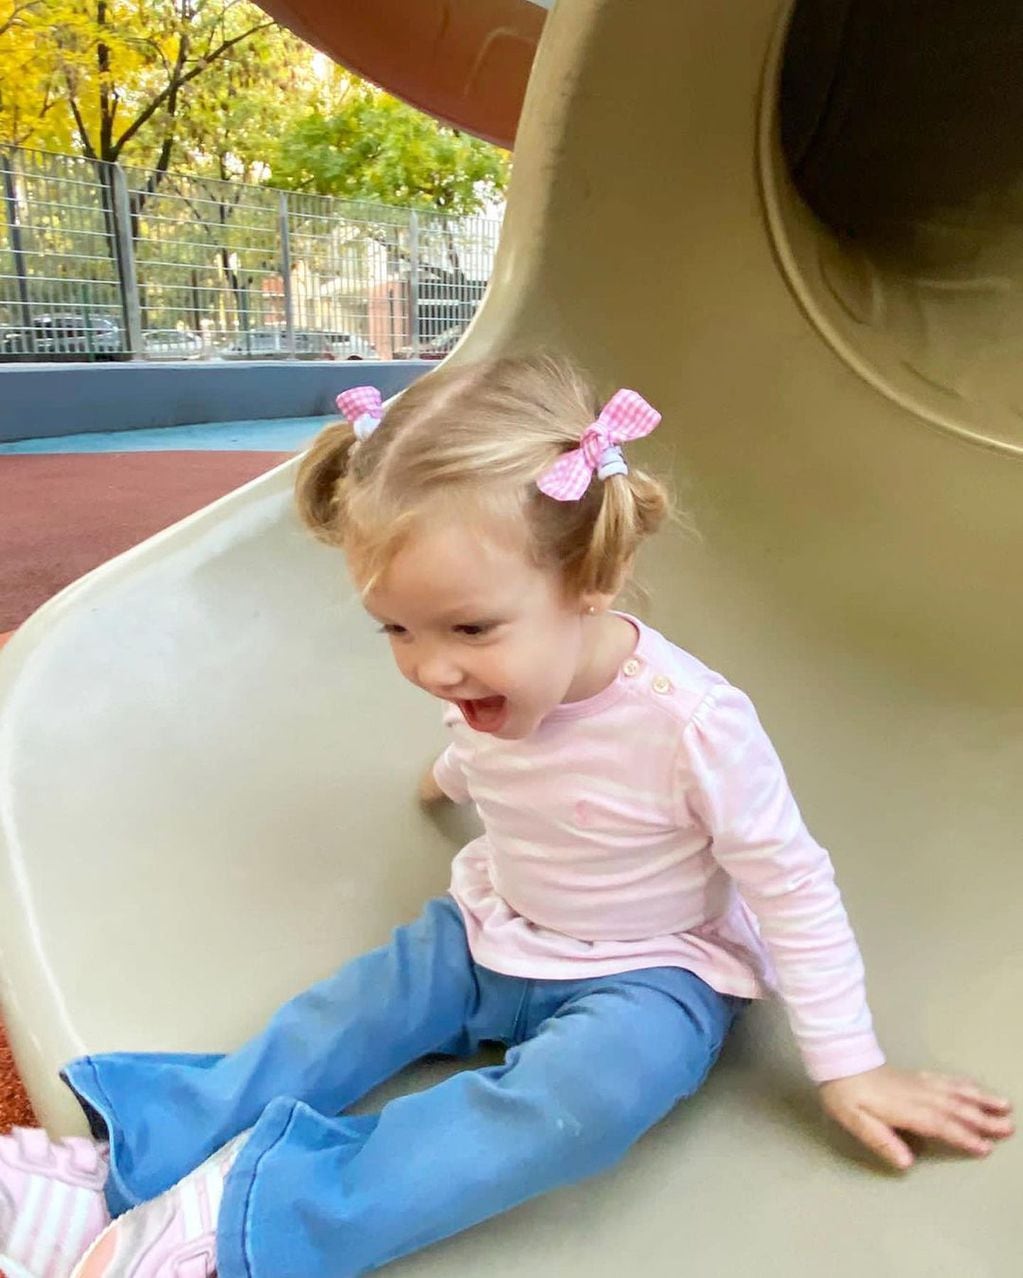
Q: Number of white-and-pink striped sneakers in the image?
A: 2